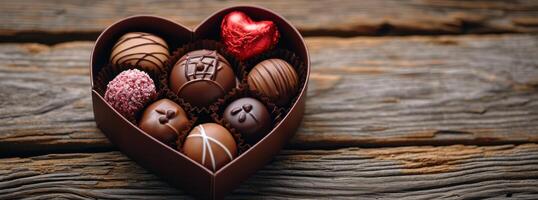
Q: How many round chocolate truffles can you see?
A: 7